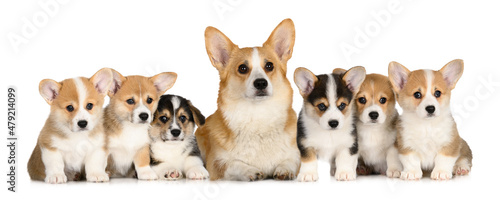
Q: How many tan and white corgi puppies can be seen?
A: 4